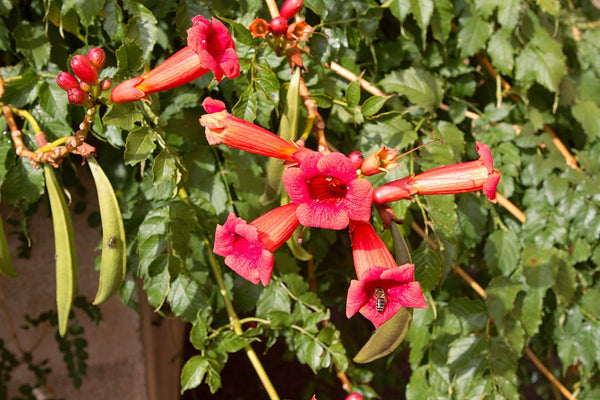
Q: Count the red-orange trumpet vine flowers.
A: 6